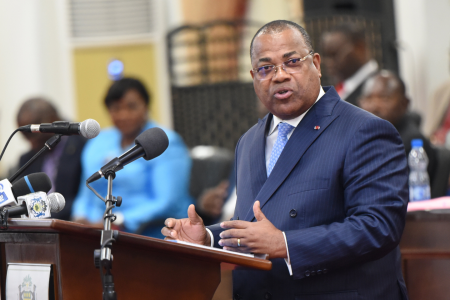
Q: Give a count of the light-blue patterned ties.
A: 1